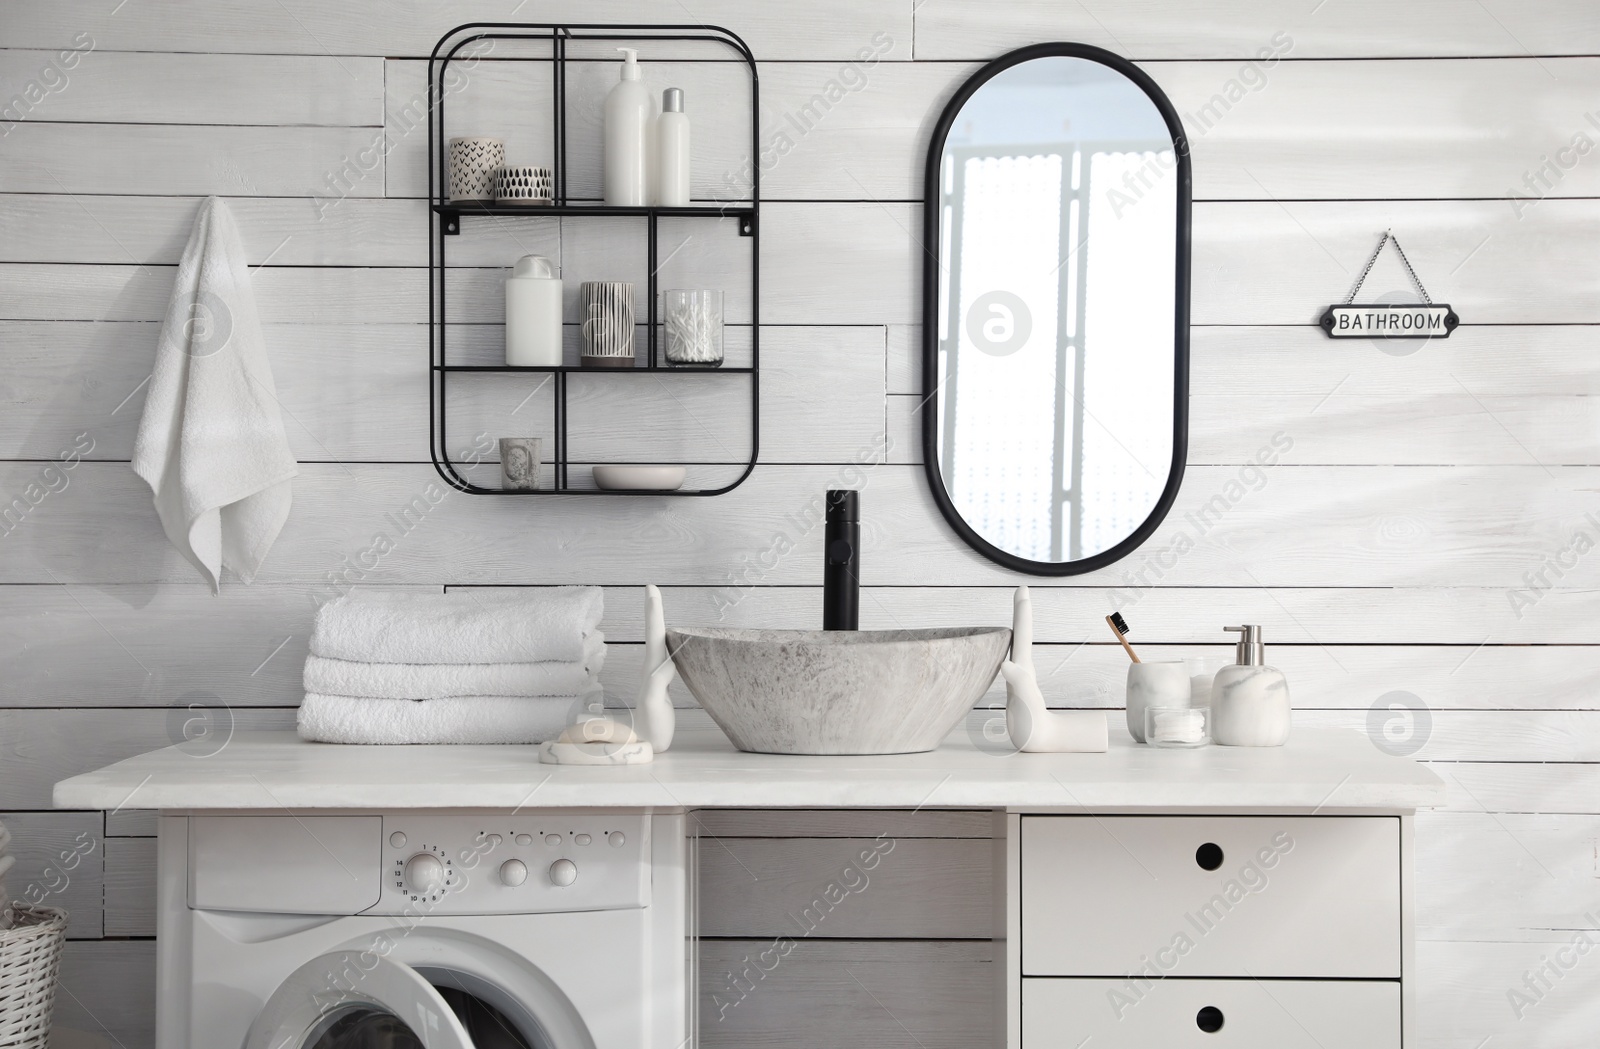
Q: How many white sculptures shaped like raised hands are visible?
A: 2